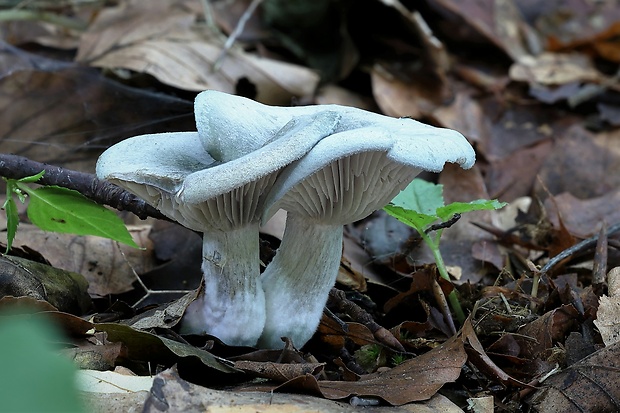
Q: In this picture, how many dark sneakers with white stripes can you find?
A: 0